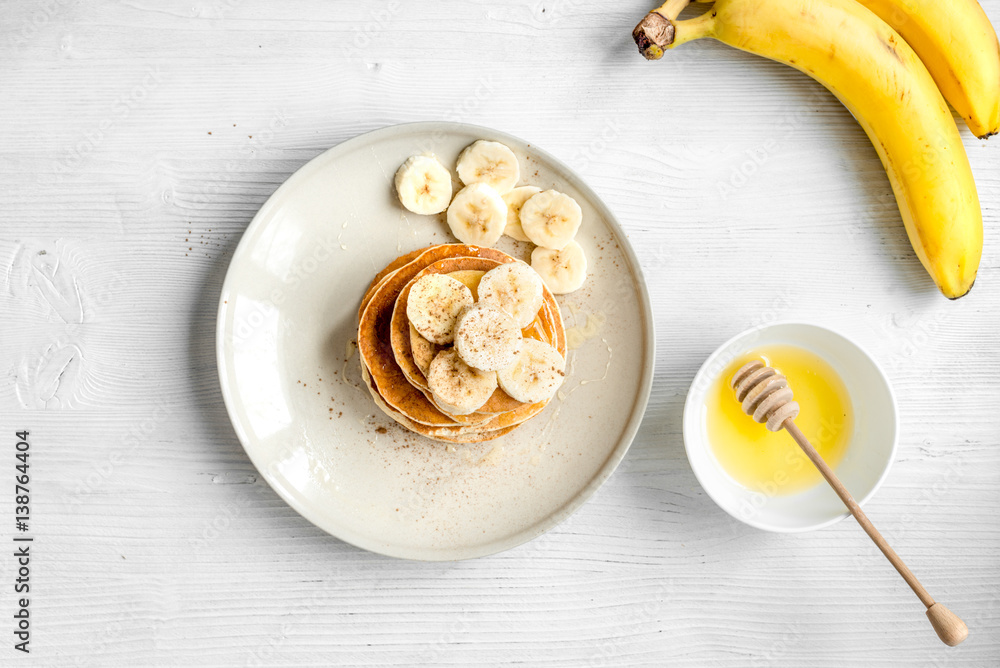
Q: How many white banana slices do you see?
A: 11